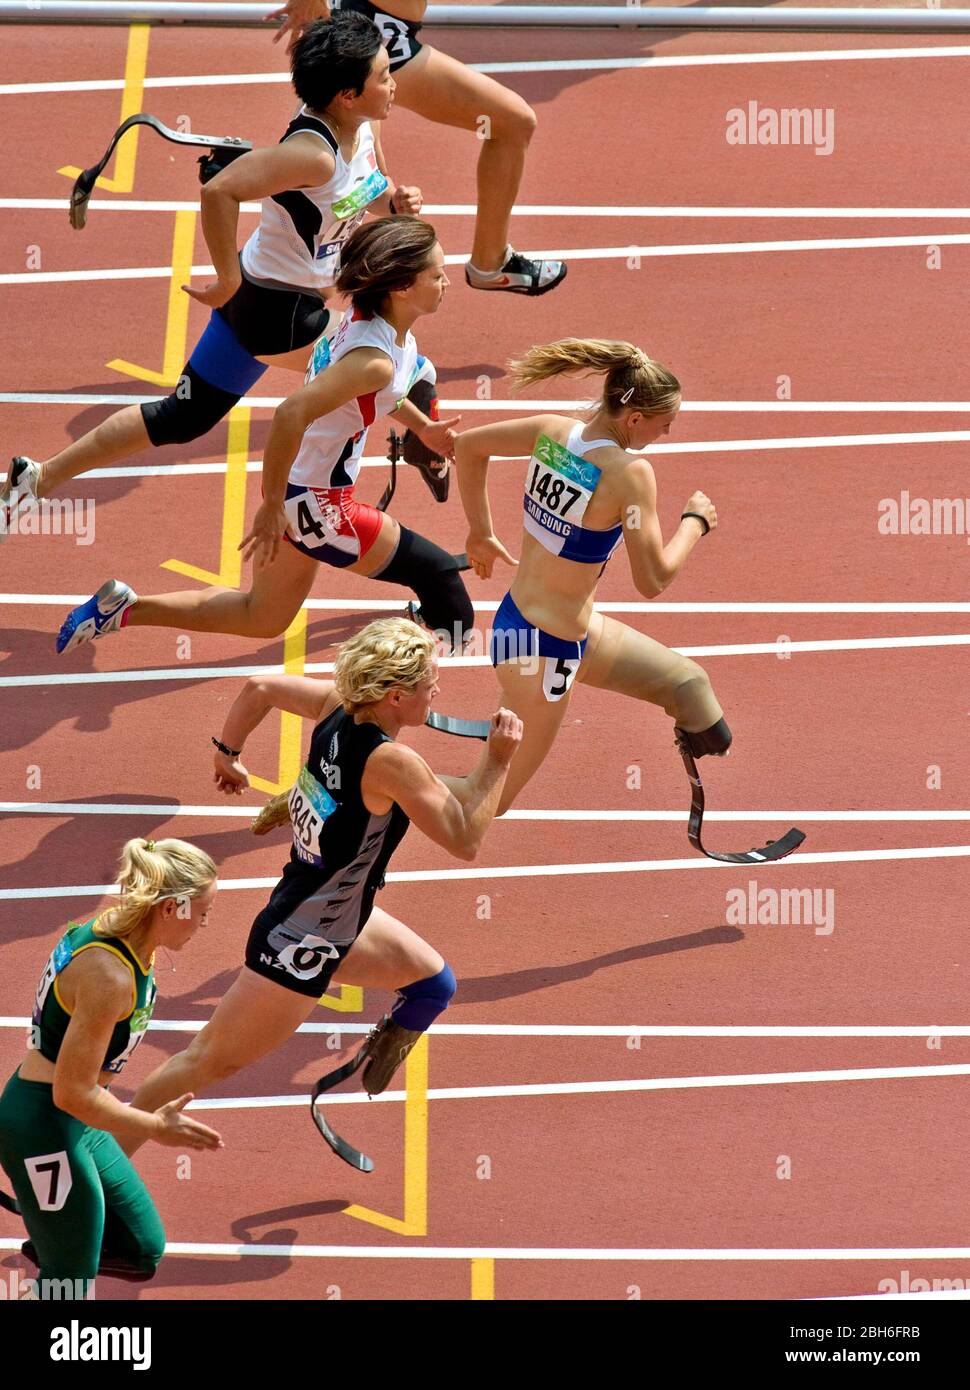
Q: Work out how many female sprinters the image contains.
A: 6